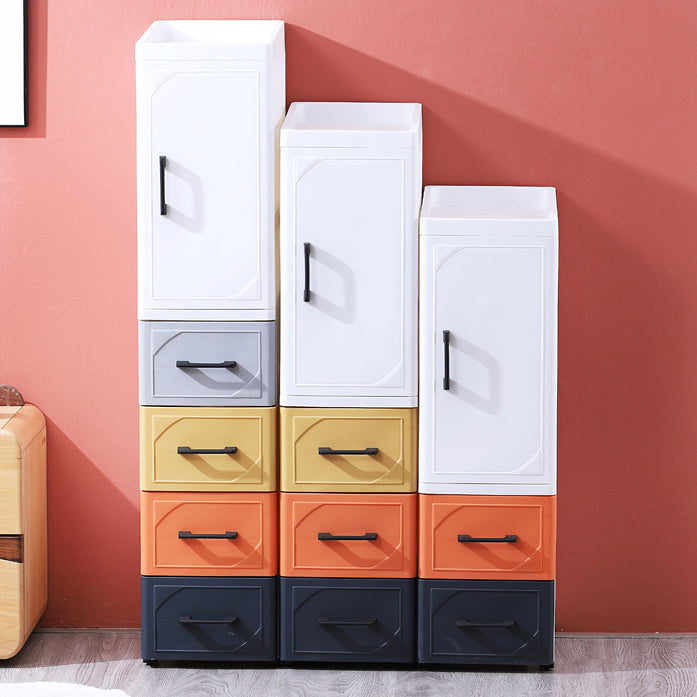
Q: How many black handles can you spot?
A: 12